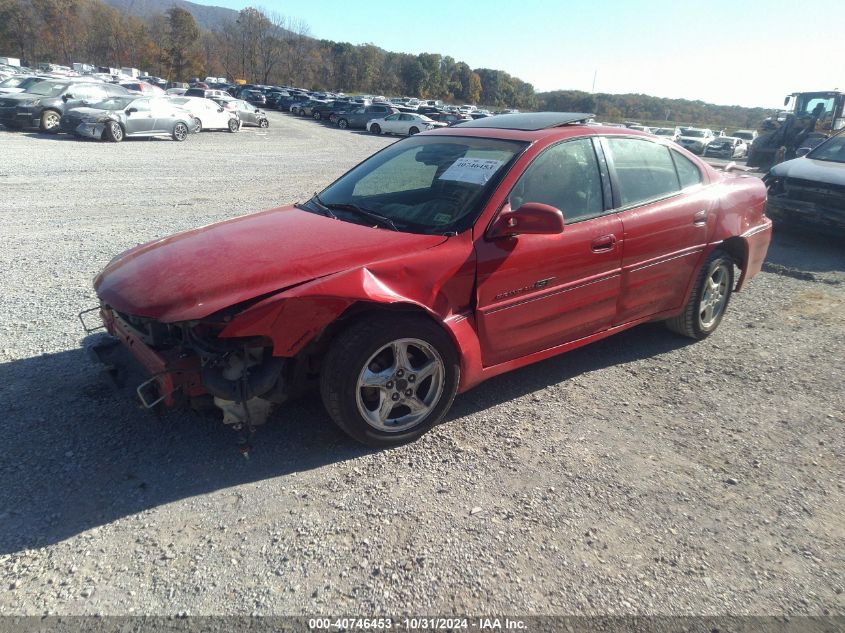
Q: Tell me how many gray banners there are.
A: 1